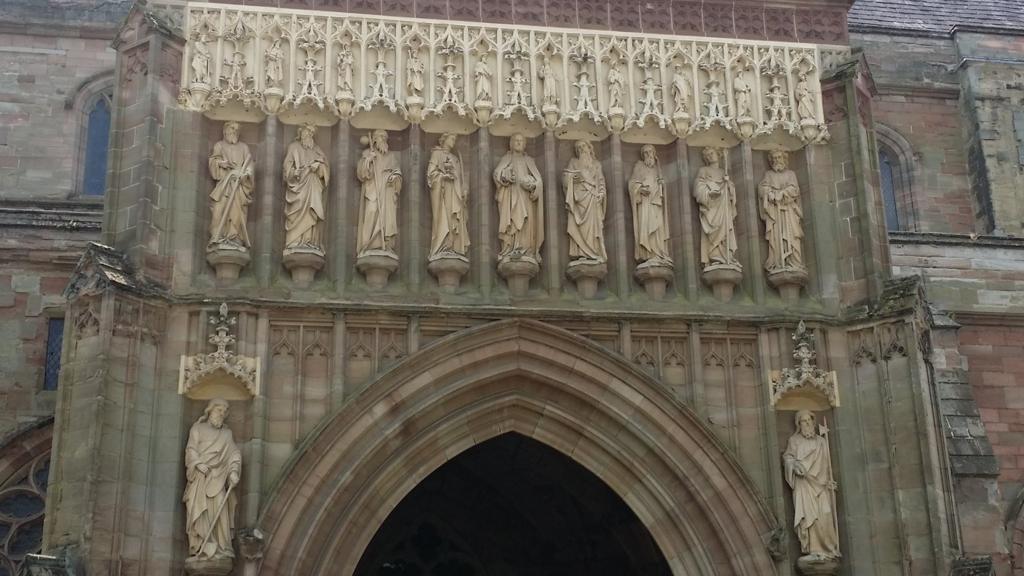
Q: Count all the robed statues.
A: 11